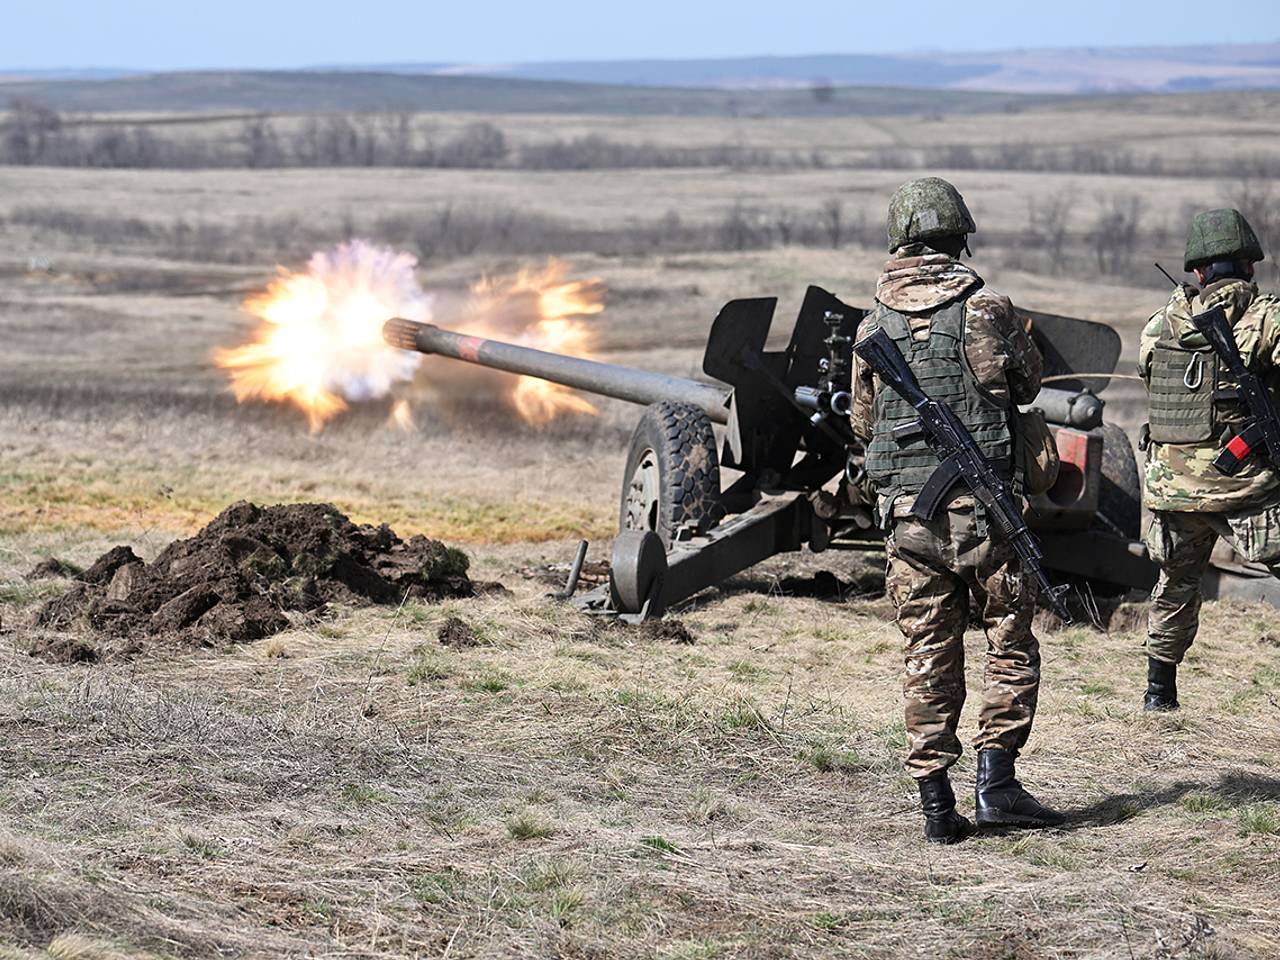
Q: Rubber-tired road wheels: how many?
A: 2